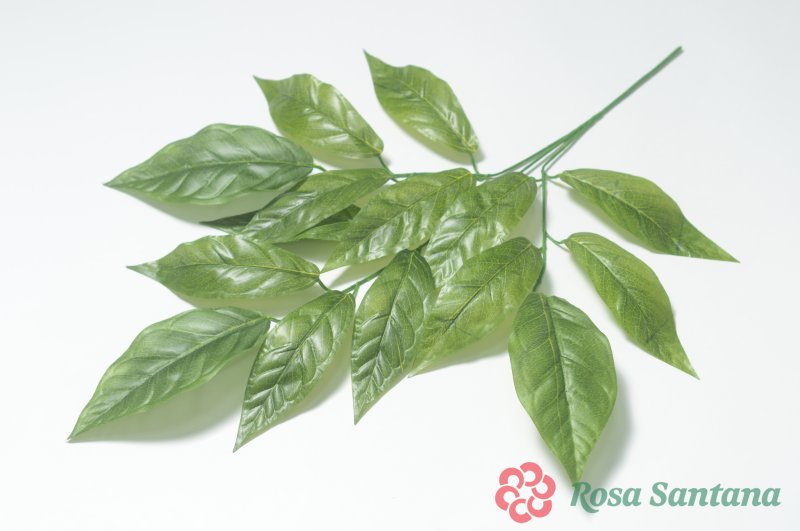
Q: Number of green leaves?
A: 15